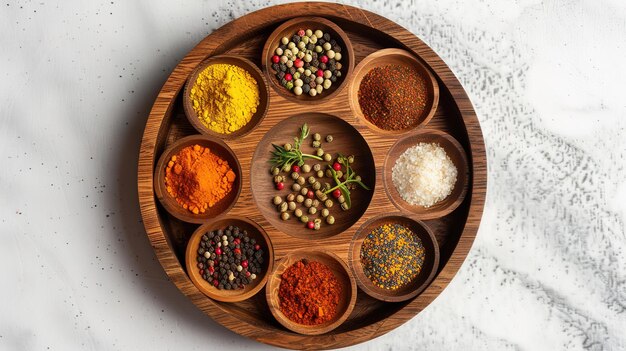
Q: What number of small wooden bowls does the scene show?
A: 8